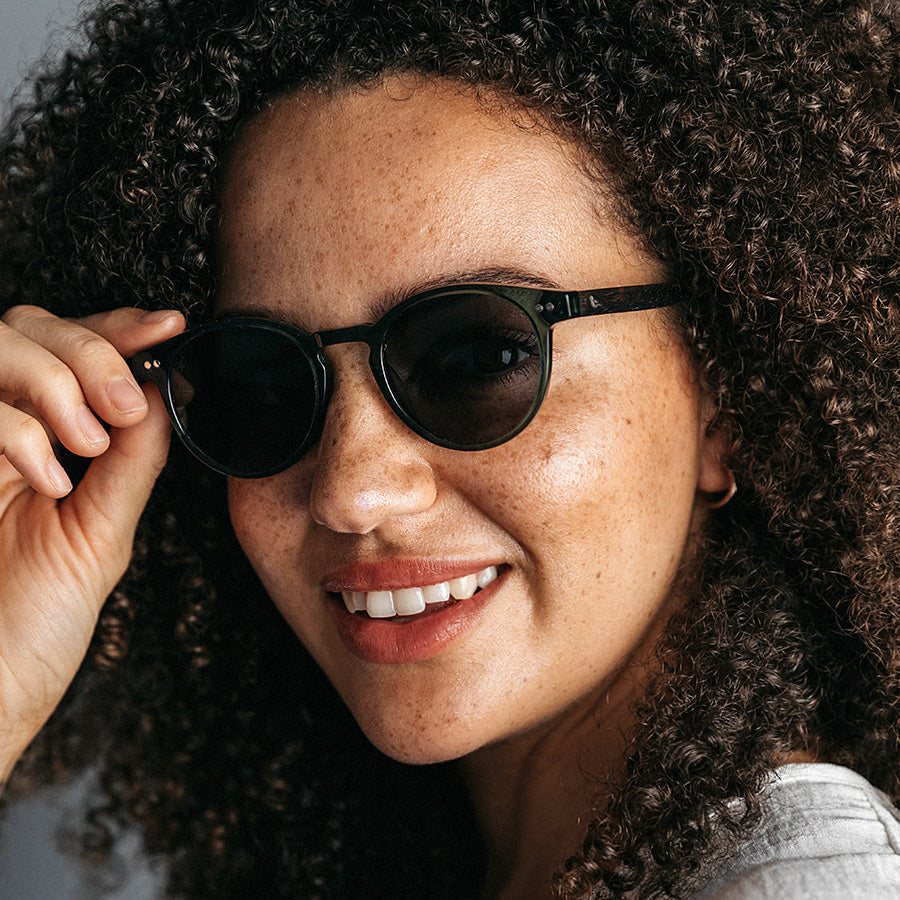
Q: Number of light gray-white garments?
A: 1